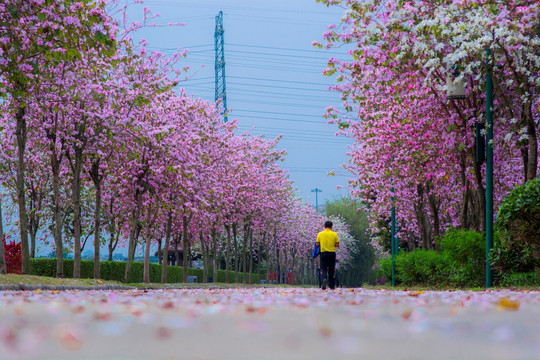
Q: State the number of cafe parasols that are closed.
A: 0